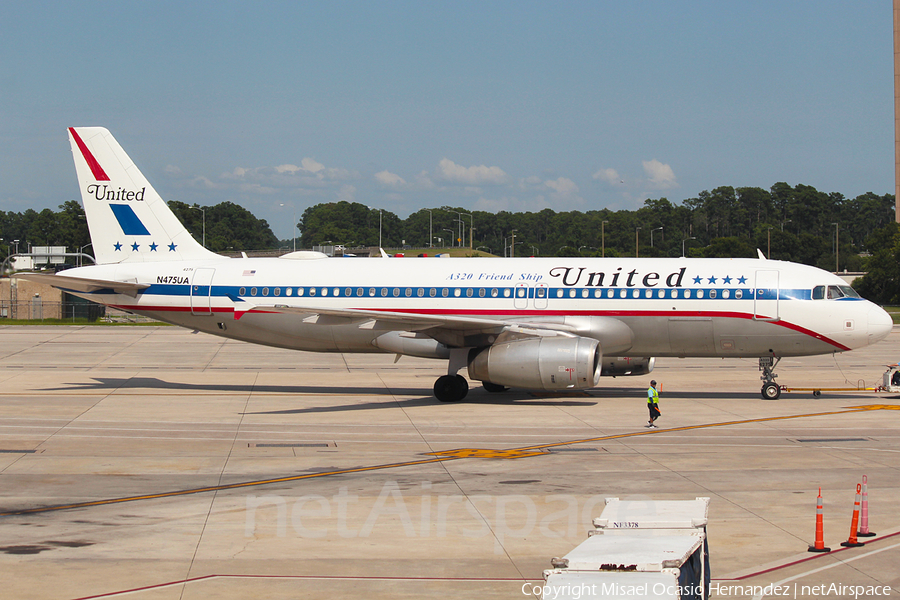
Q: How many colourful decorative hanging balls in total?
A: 0